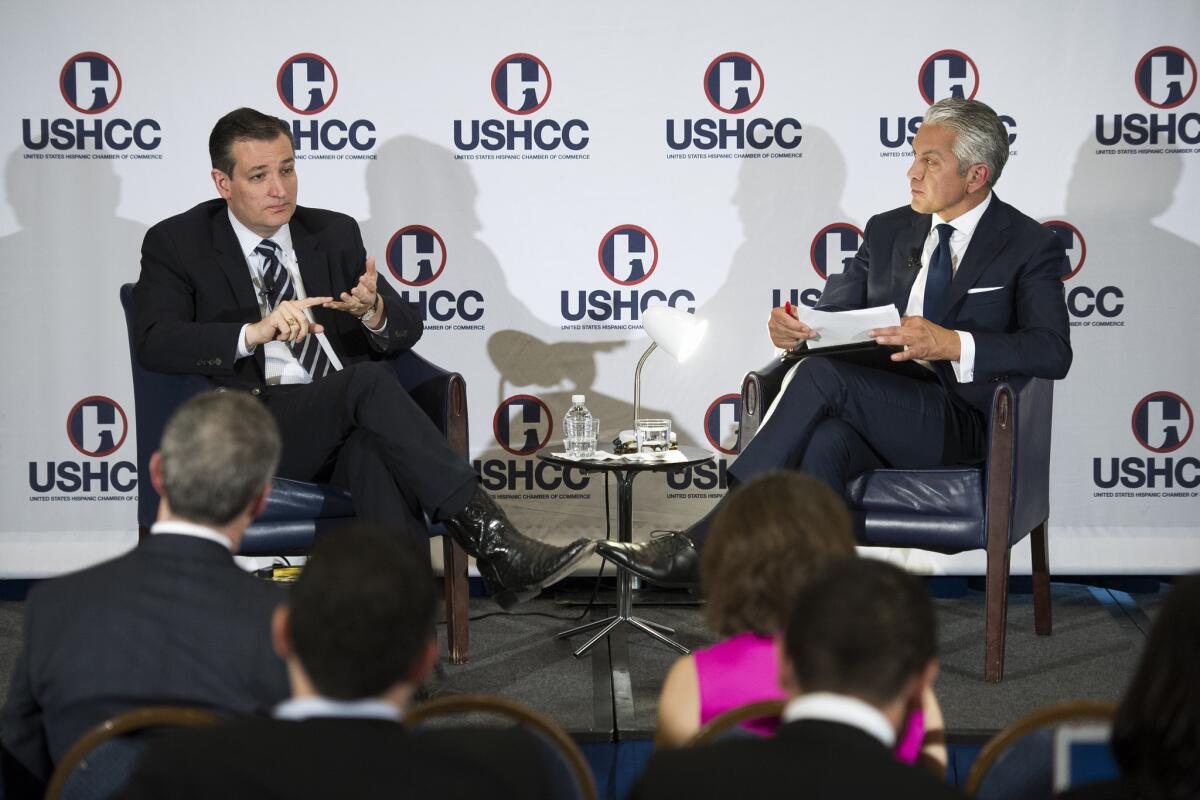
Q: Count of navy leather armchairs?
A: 2